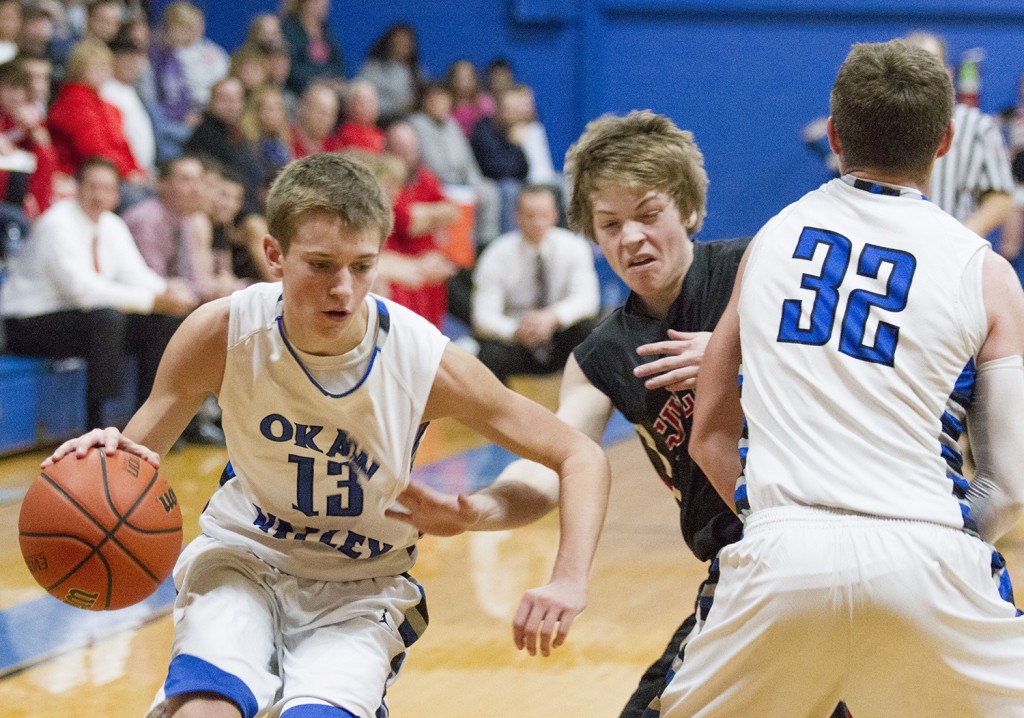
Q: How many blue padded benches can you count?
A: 1